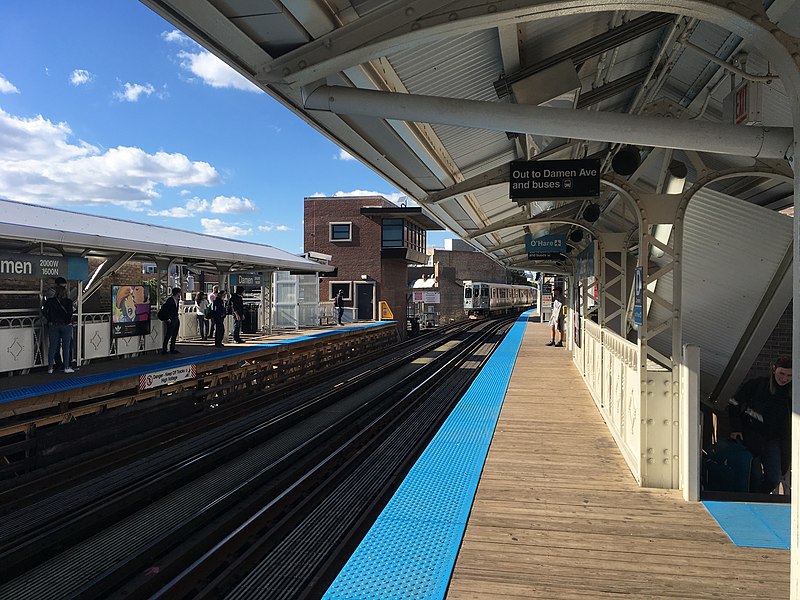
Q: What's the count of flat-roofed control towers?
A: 1